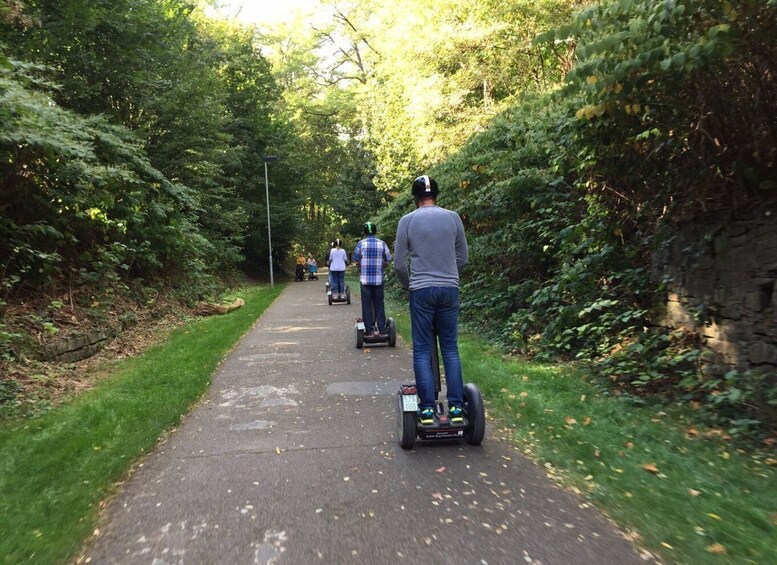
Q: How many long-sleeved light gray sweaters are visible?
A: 1